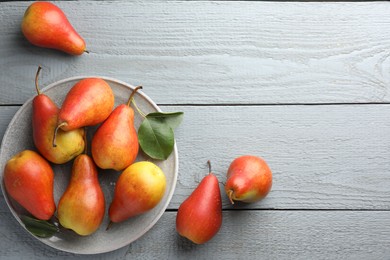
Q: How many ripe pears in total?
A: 9